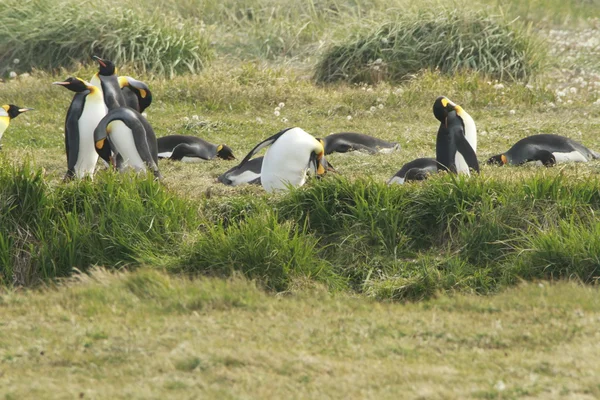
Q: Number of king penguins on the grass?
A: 12